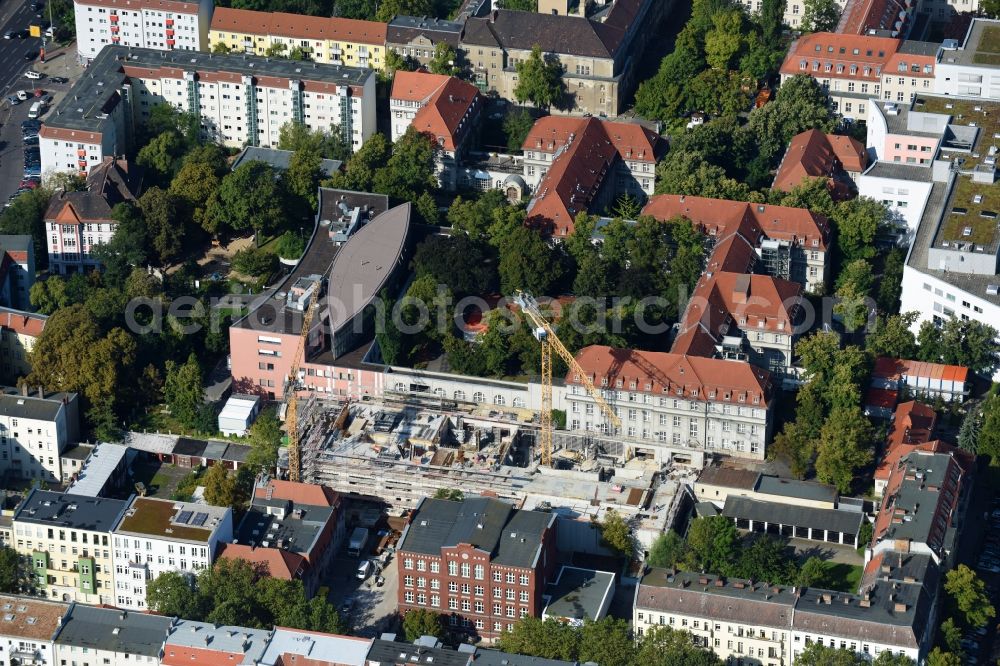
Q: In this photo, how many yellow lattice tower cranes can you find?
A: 2